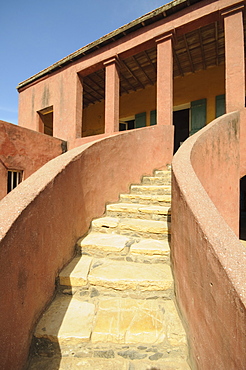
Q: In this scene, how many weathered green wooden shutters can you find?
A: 4